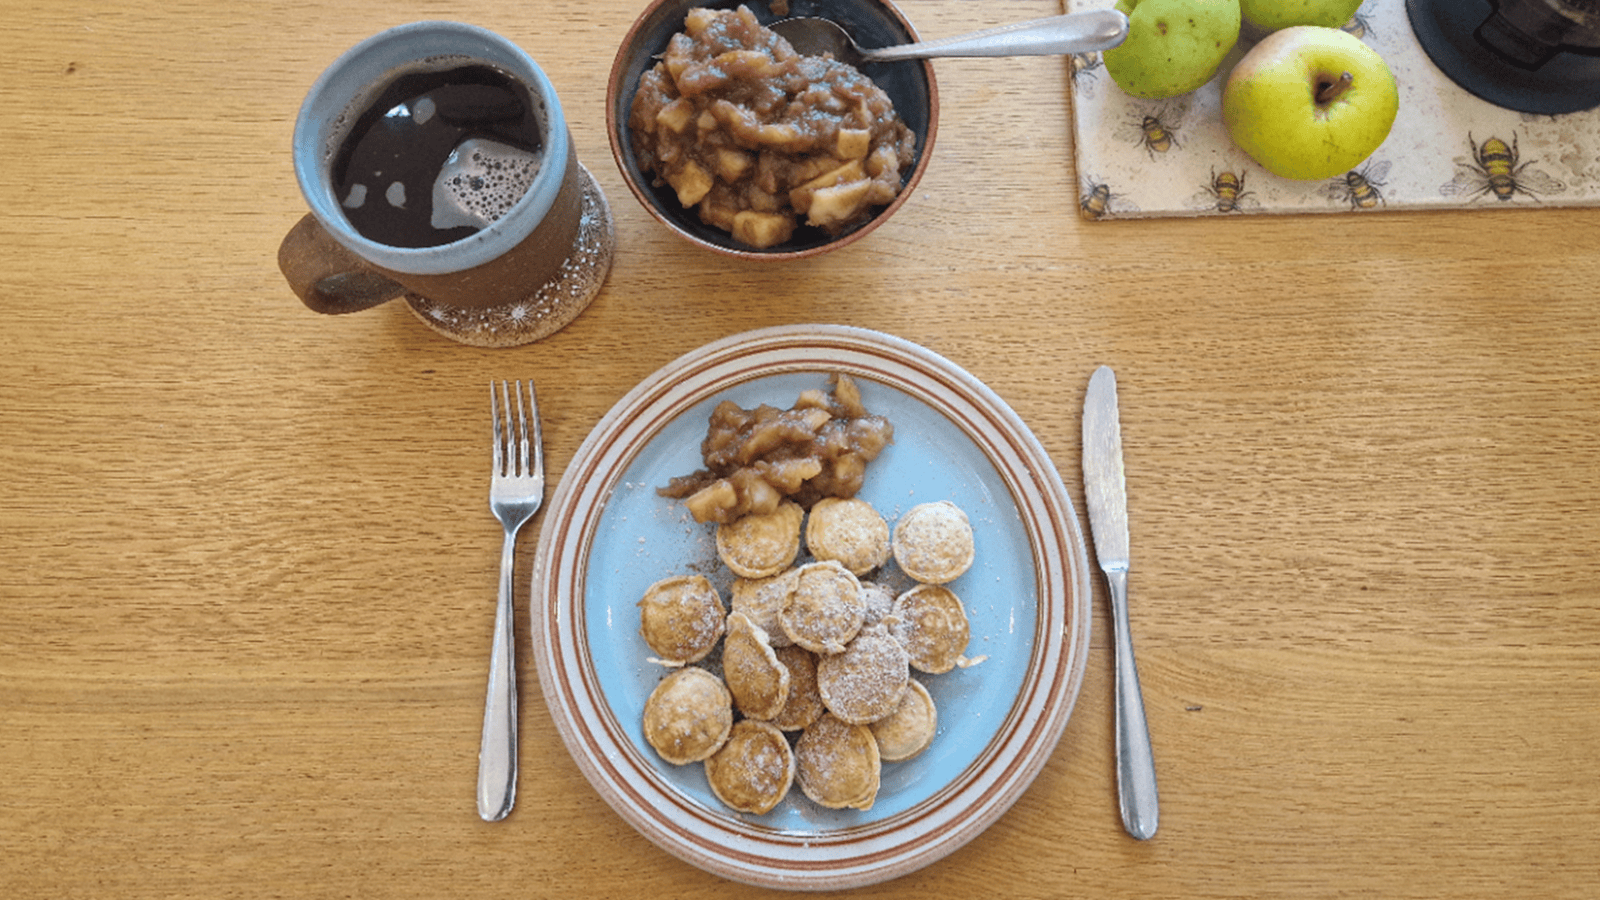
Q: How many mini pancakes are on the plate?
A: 15